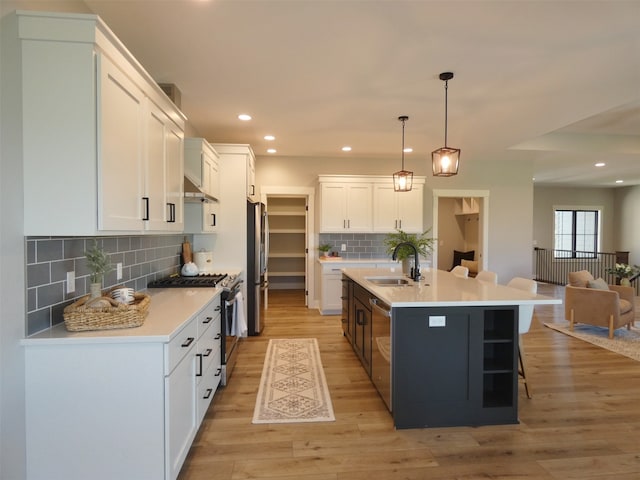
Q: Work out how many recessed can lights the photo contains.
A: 7